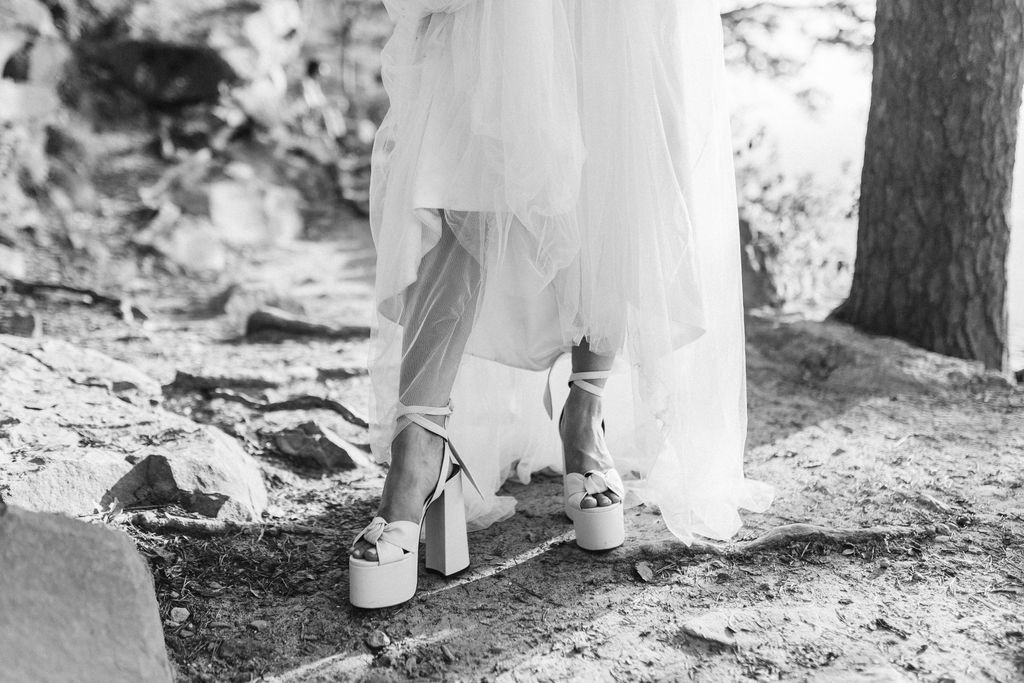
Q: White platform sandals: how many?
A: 2